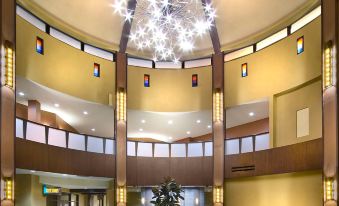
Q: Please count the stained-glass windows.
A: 6